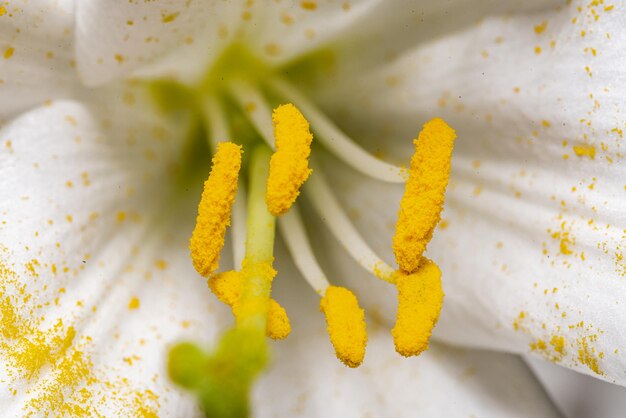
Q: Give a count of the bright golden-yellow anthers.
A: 6